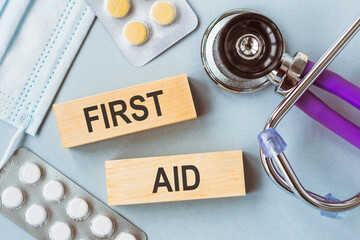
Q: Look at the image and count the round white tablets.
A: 8